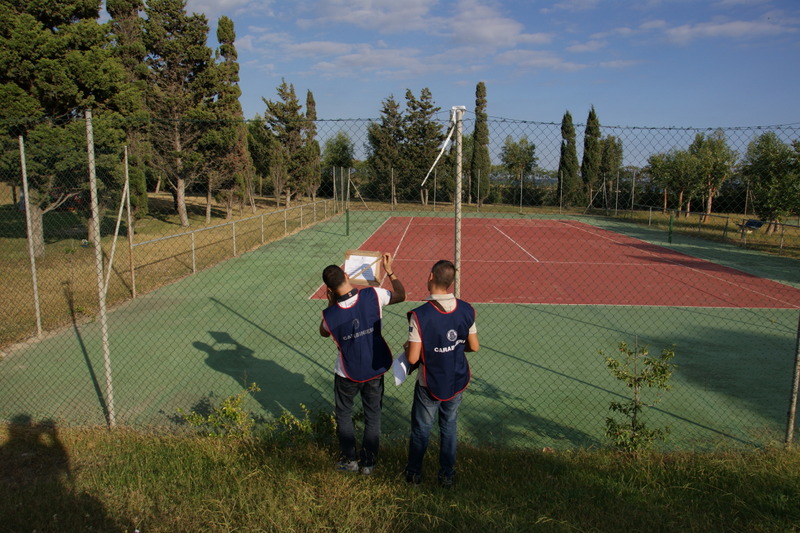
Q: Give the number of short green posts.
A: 2